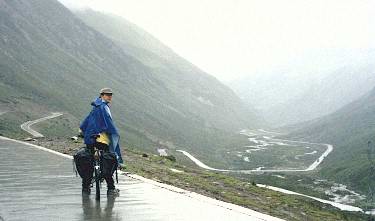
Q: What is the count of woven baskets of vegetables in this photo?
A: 0